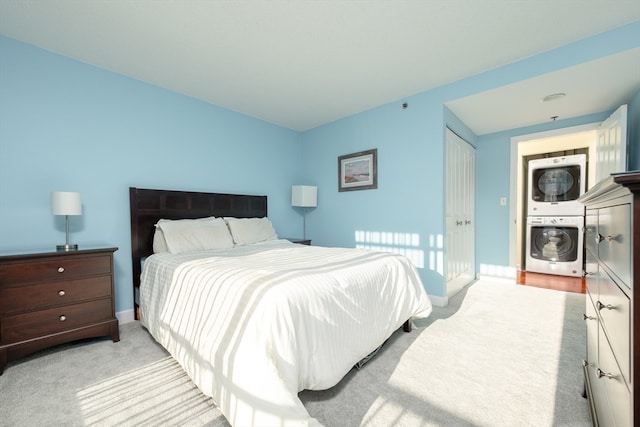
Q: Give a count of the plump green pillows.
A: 0